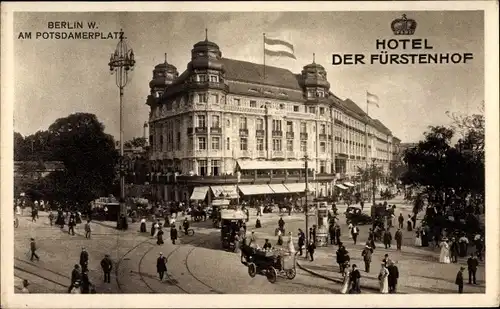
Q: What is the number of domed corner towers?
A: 3